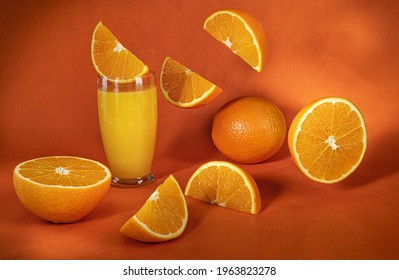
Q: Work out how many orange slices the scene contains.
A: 5